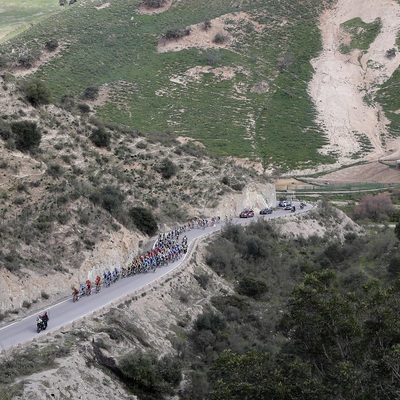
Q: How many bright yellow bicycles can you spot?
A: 0